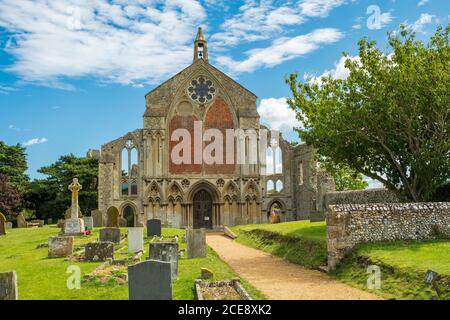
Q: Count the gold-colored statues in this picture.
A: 0